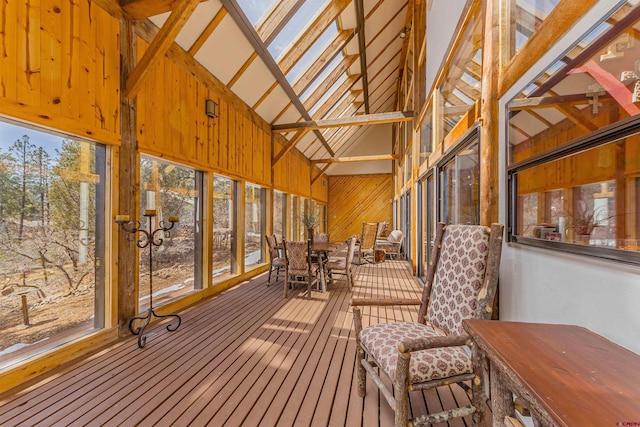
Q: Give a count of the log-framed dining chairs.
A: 4